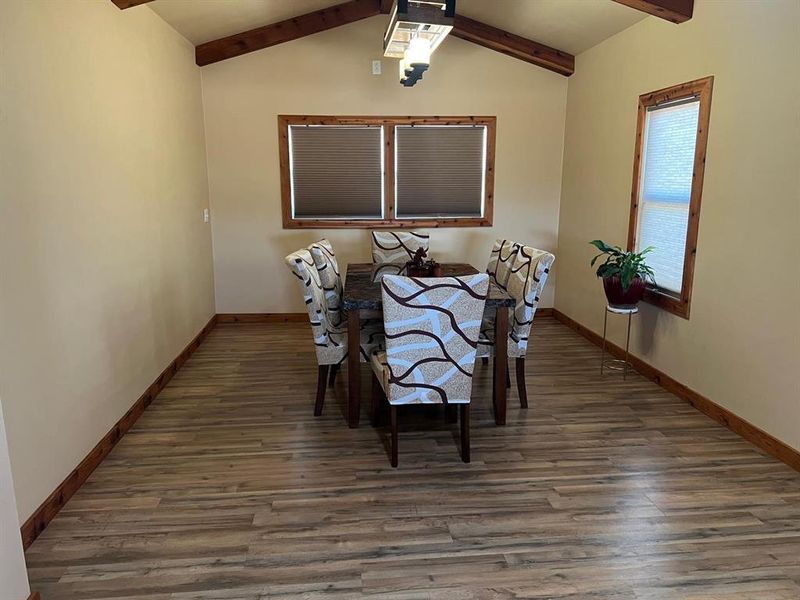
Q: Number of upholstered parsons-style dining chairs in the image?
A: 6